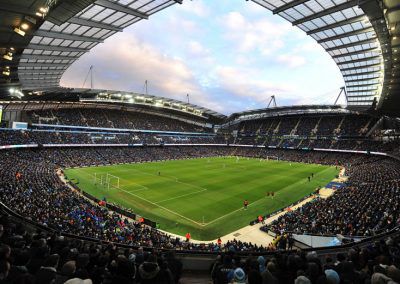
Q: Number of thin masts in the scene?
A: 5